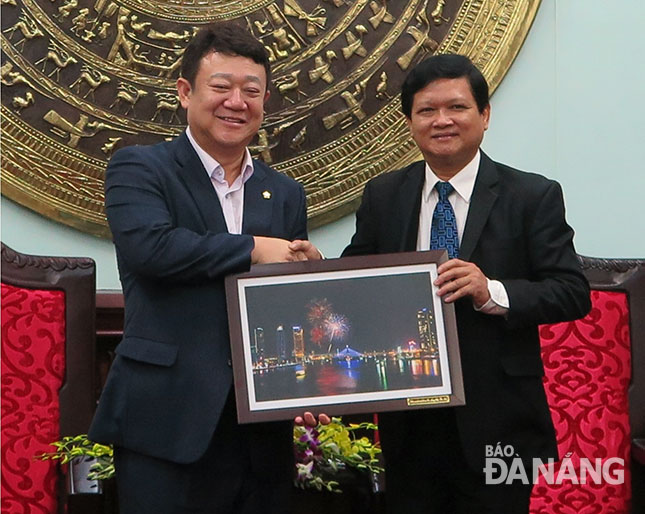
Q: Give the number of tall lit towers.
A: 4